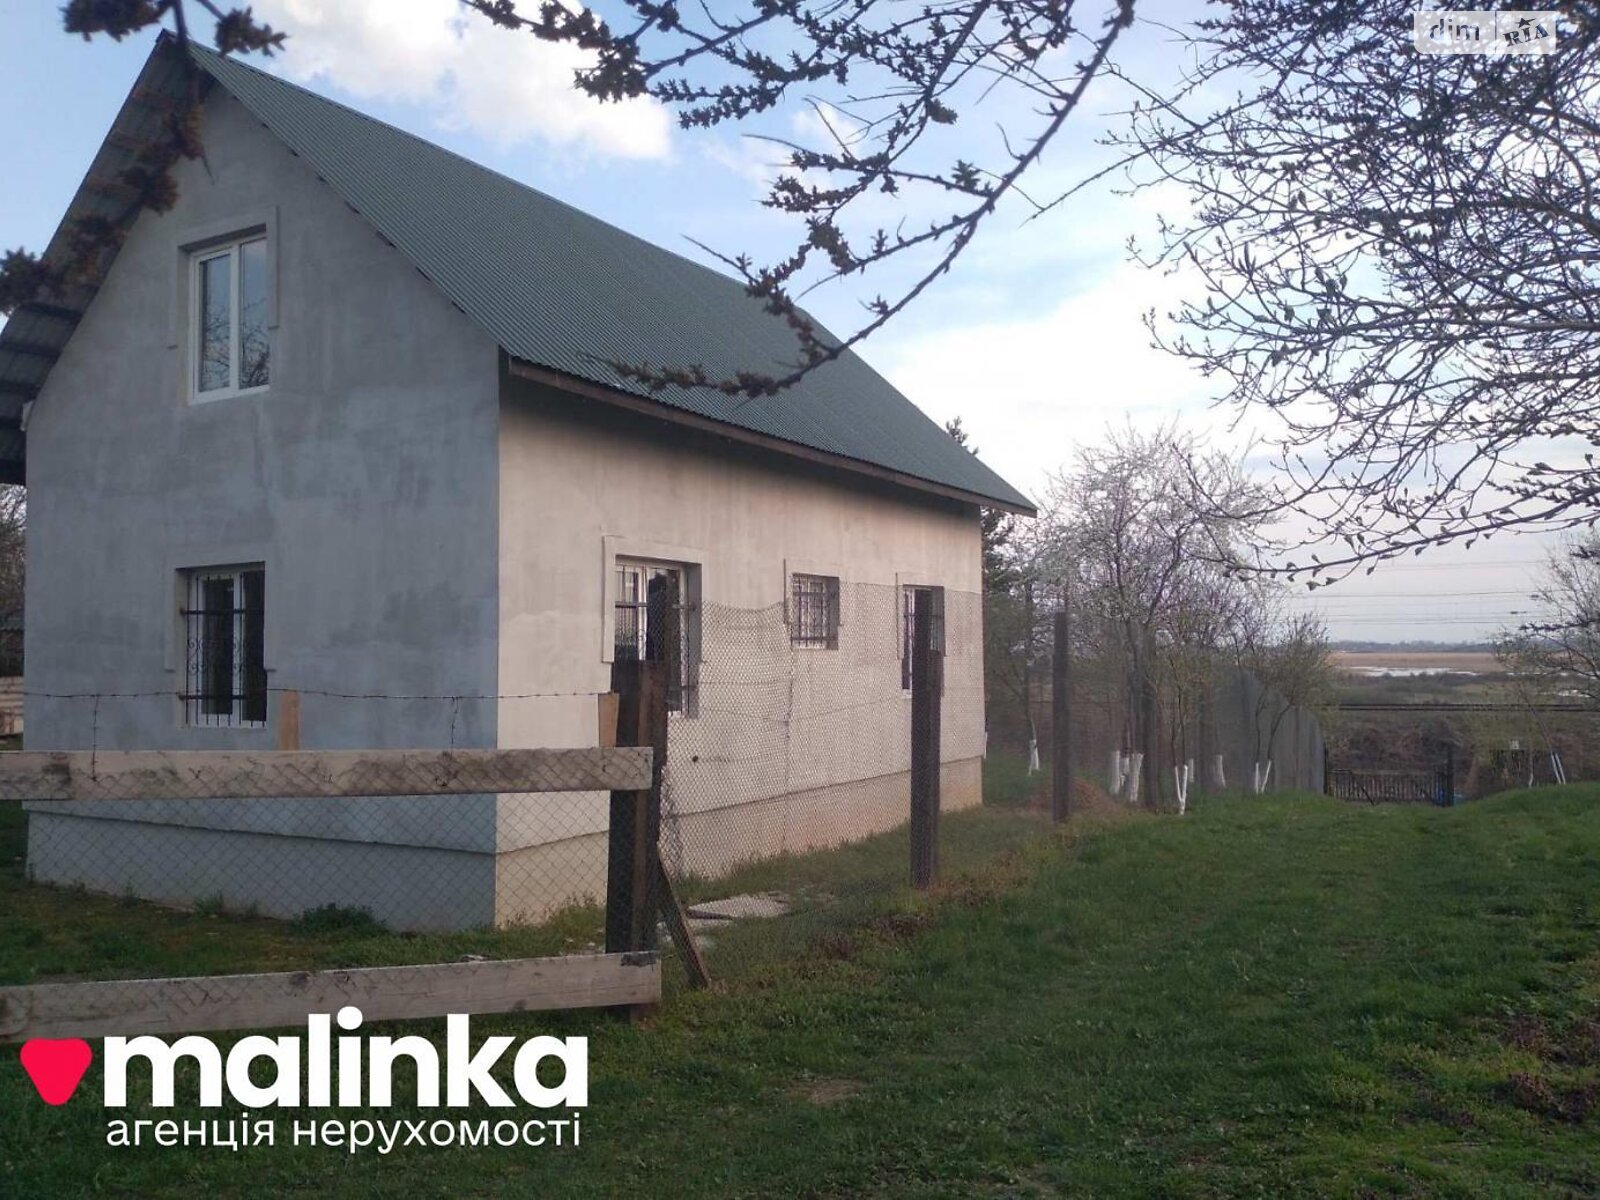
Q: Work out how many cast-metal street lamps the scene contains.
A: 0